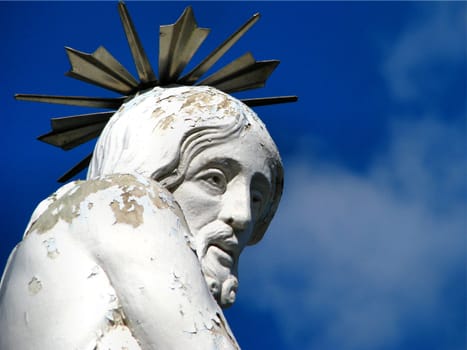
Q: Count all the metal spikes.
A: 9